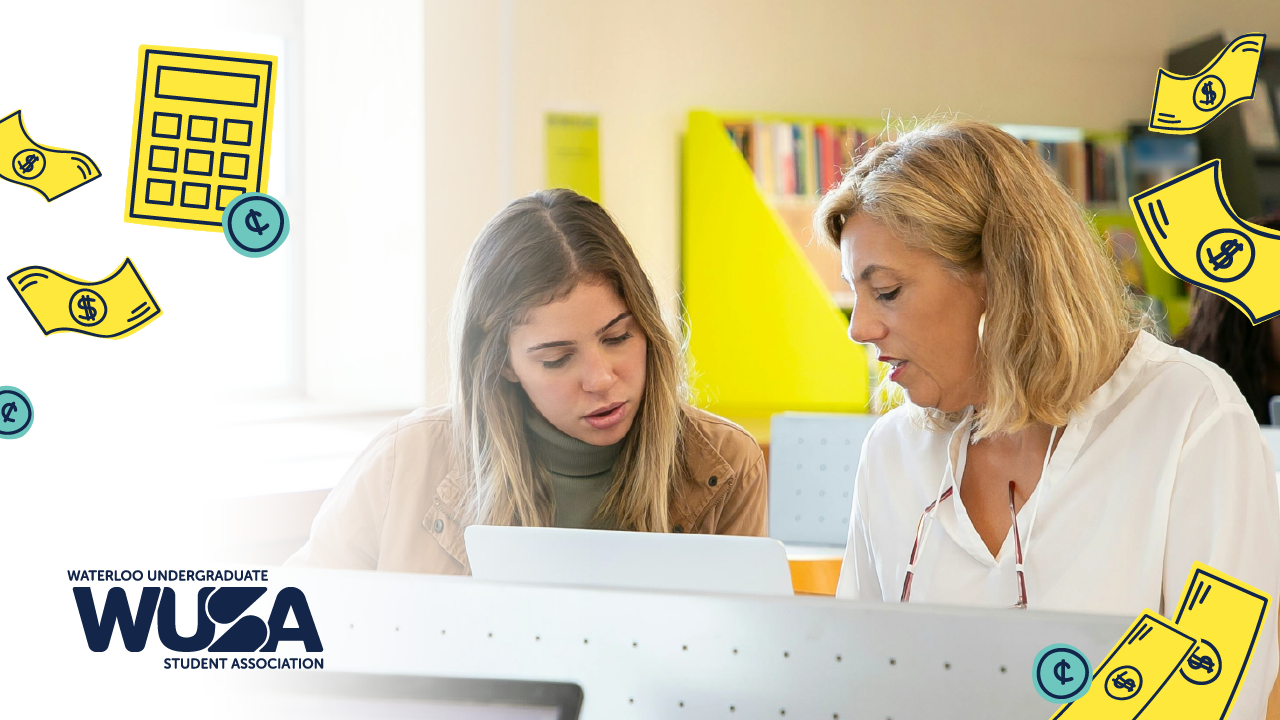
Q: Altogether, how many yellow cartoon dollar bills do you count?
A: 6